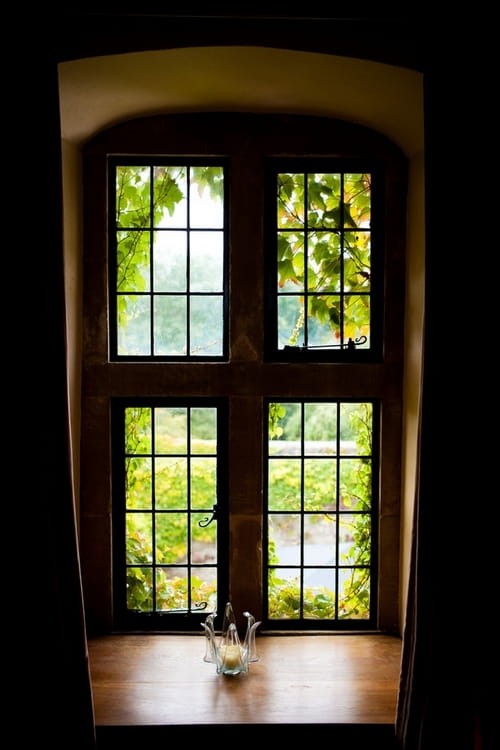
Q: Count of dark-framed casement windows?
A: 4